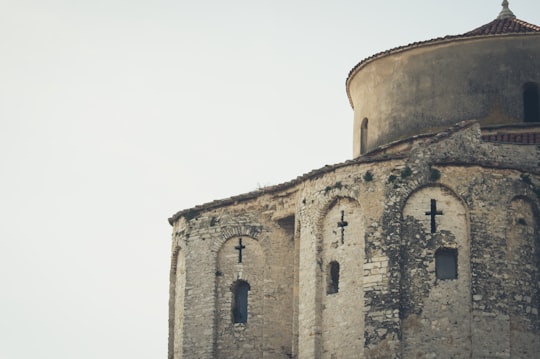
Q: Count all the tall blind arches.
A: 5